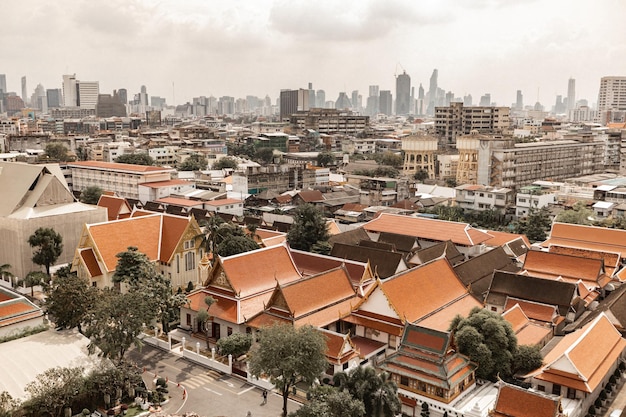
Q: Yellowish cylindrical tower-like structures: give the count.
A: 2